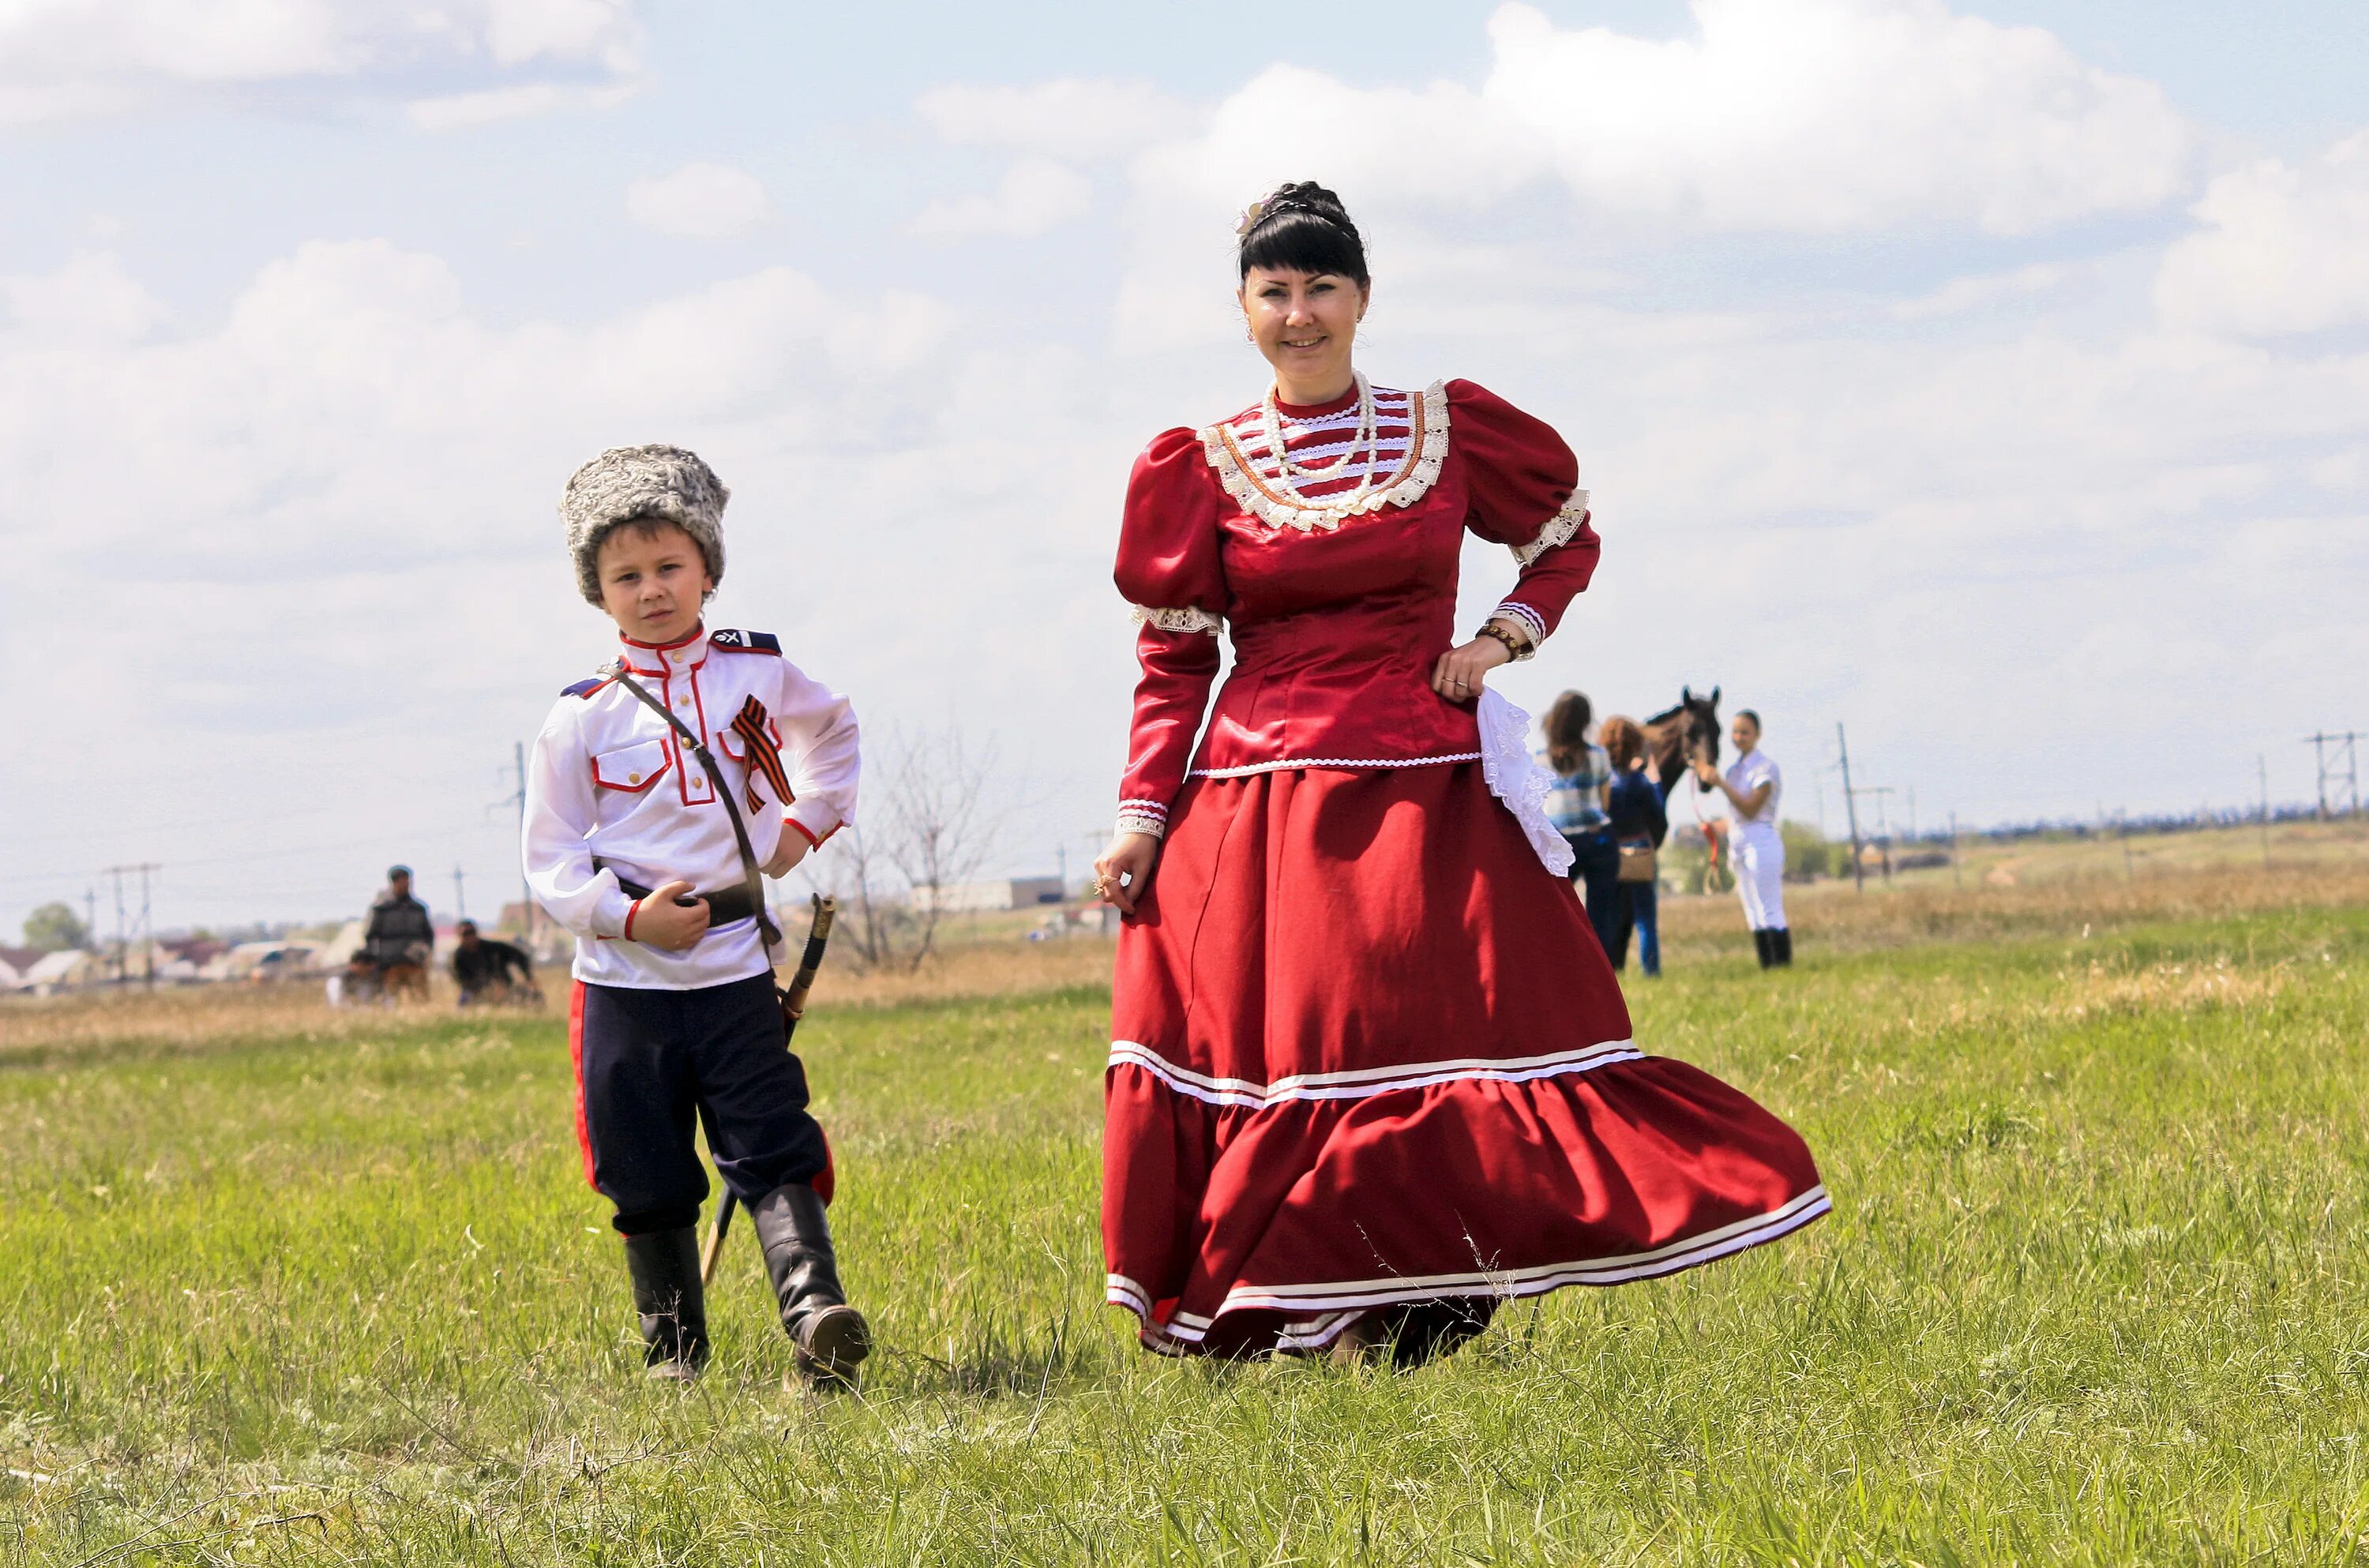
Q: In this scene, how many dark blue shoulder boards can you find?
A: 2